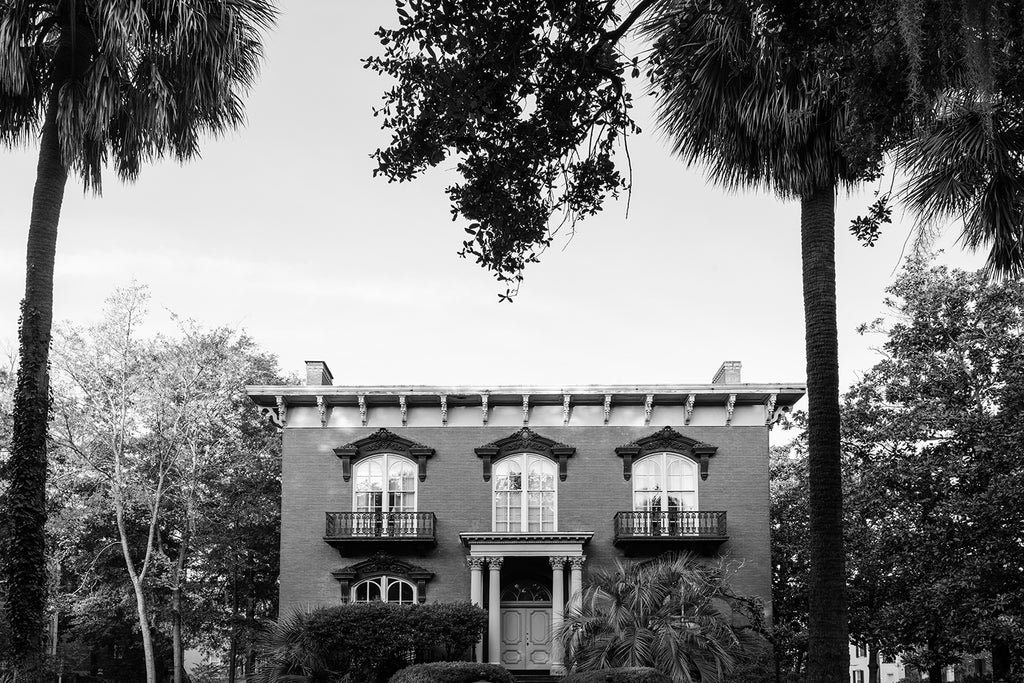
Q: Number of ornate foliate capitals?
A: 4